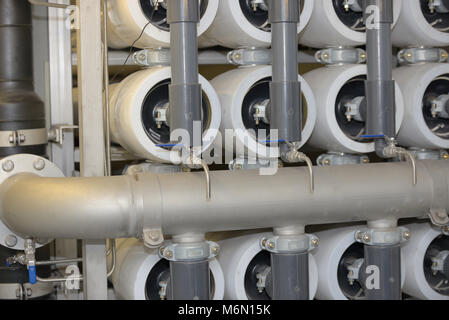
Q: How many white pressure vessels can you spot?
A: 12